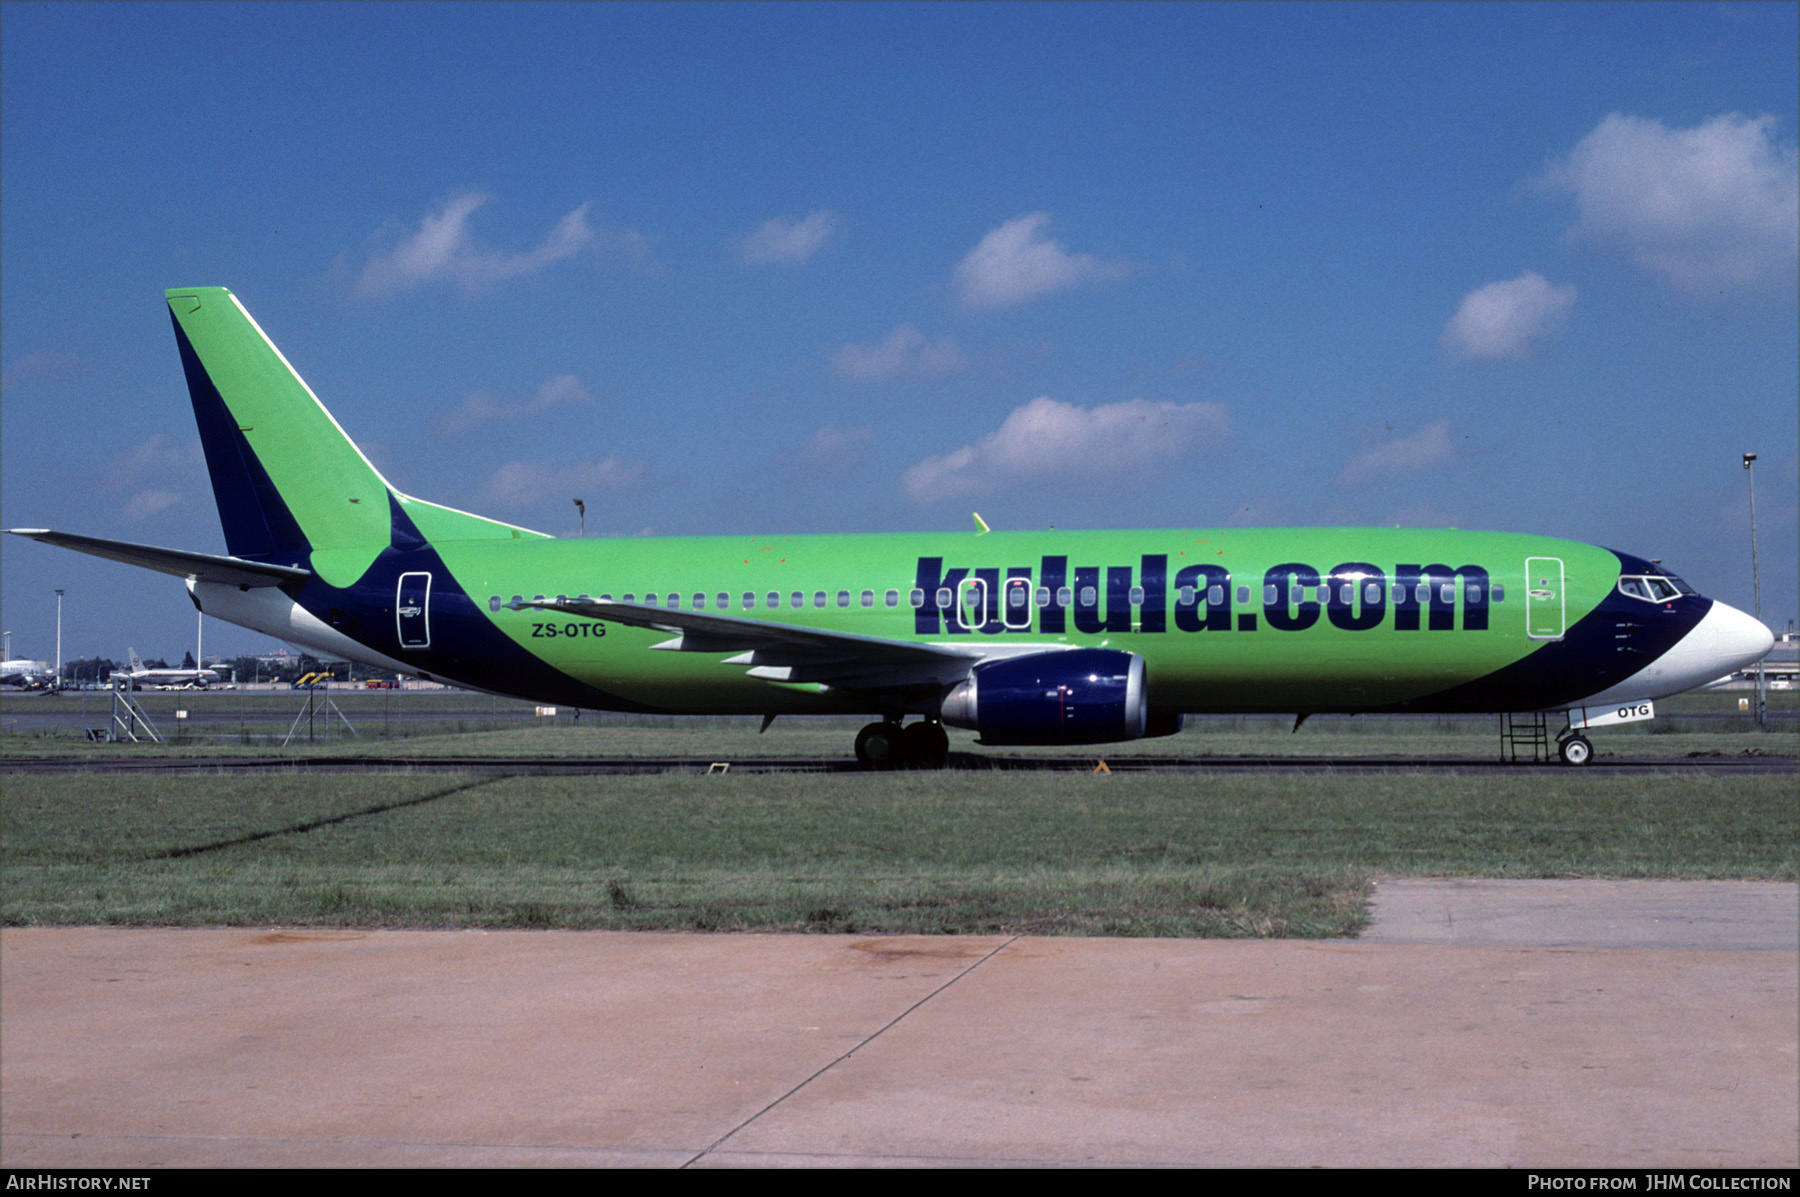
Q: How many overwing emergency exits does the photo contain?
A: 2